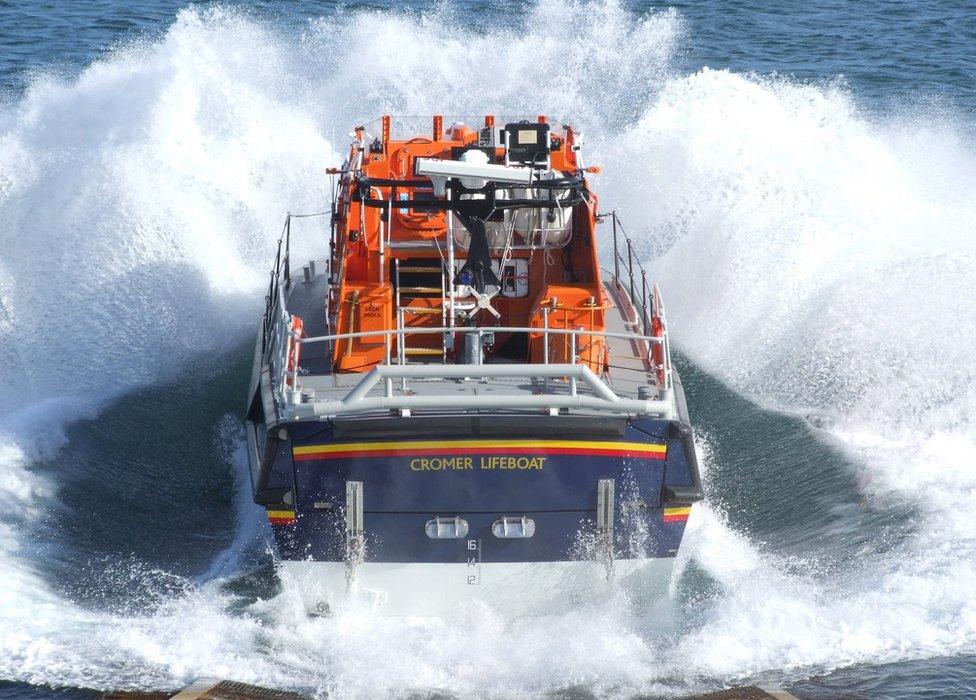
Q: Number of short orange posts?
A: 4